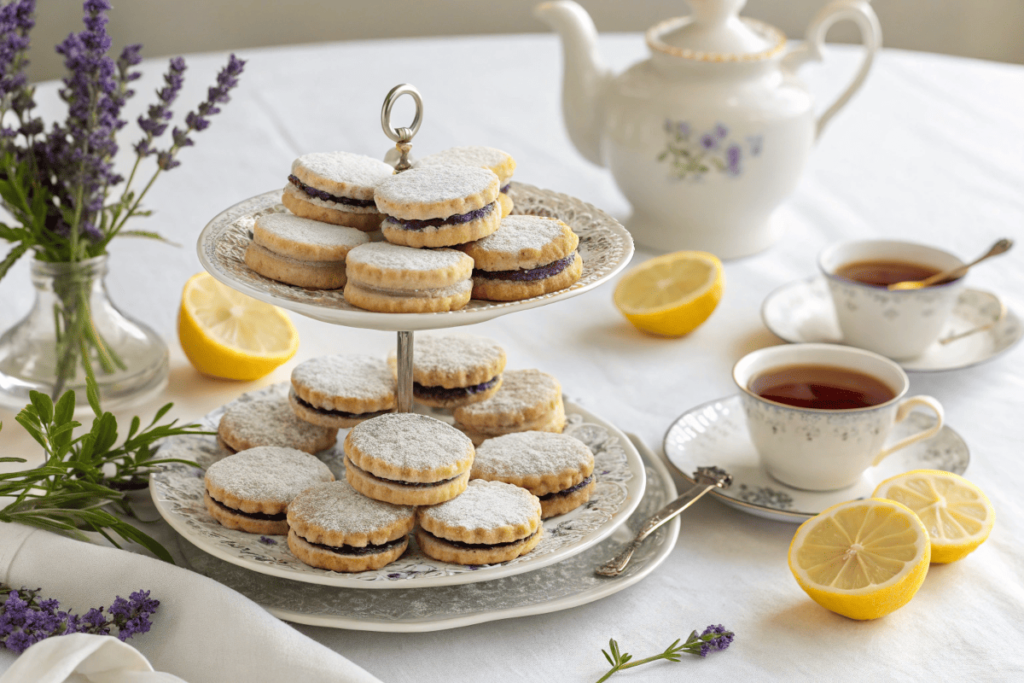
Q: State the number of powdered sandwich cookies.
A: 15